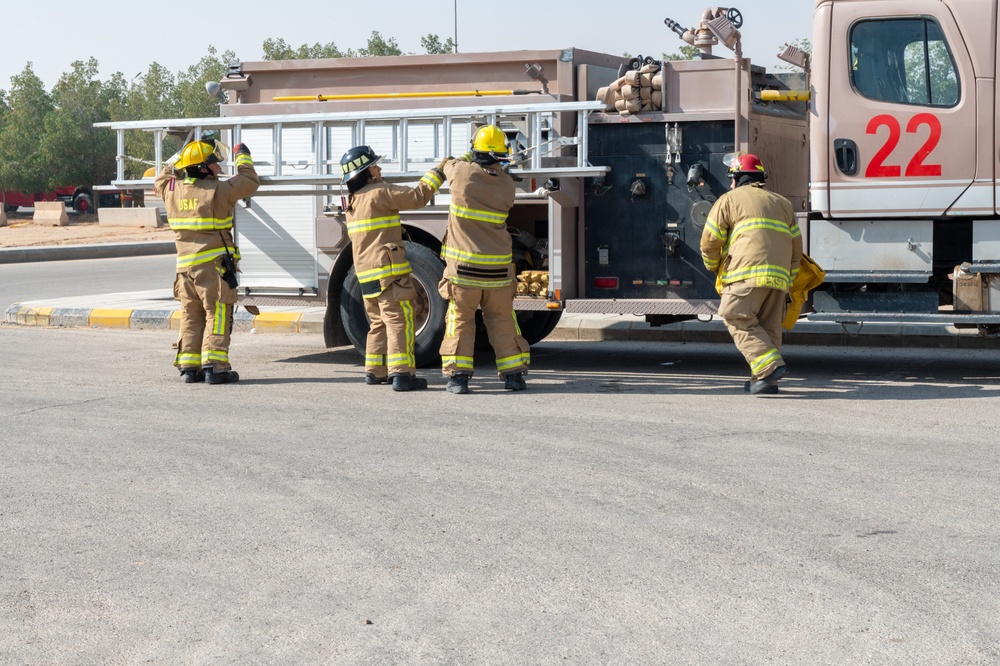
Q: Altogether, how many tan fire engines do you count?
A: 1